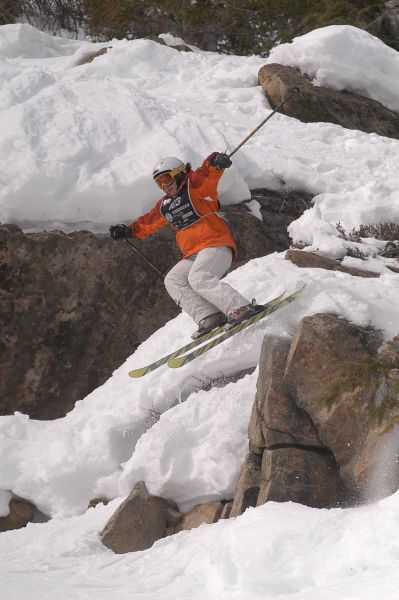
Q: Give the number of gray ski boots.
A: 2